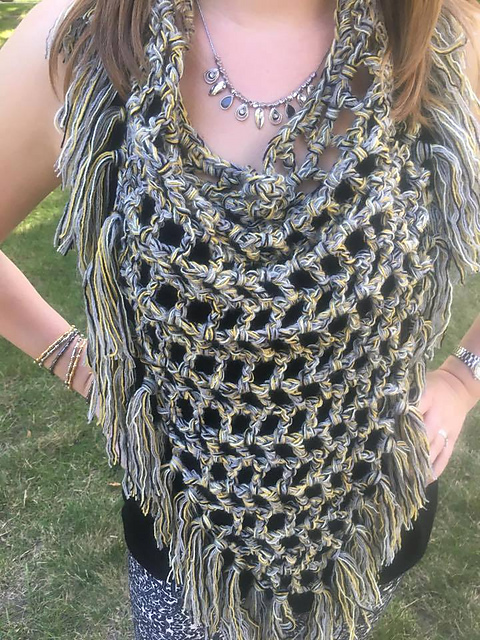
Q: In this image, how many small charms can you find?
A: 9